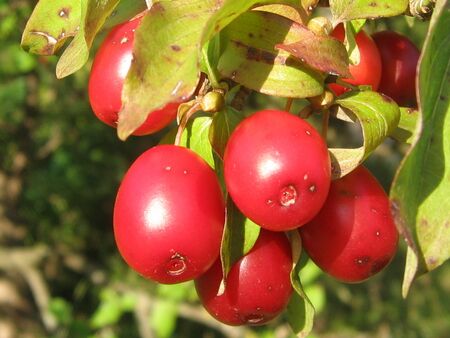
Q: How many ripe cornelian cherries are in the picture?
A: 7